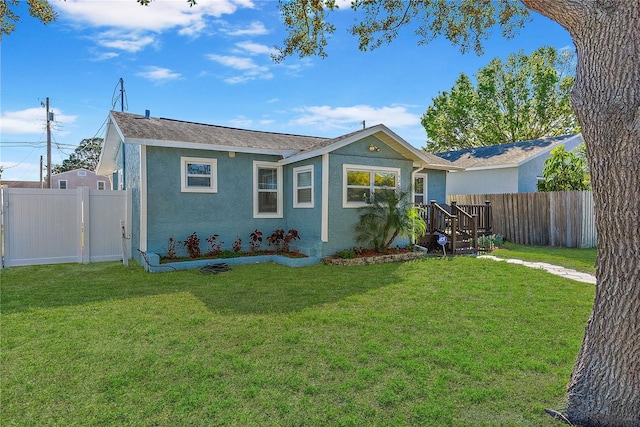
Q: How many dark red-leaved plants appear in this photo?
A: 7